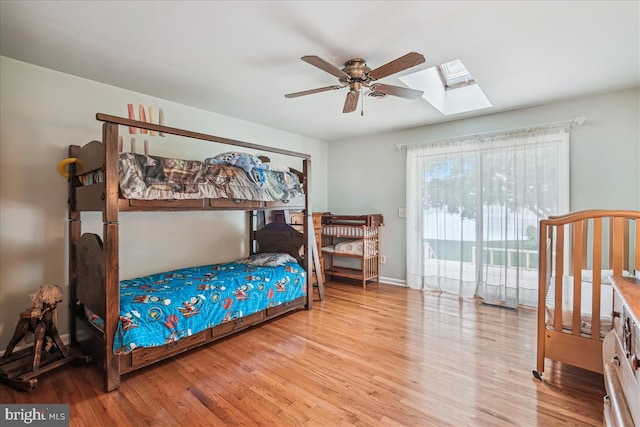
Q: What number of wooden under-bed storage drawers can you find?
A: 3